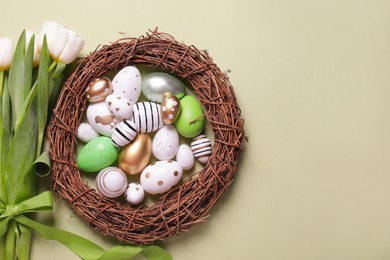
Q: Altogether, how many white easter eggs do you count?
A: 12